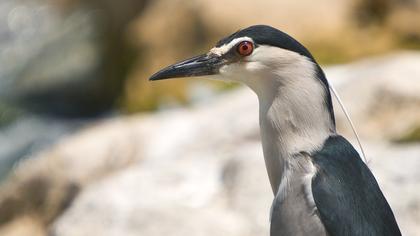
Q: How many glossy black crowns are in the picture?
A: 1